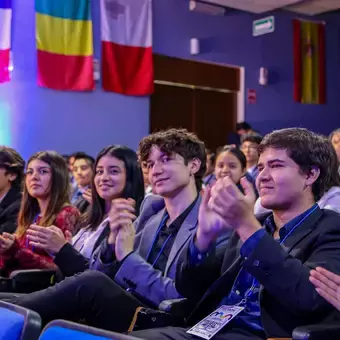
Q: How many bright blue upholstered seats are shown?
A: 2